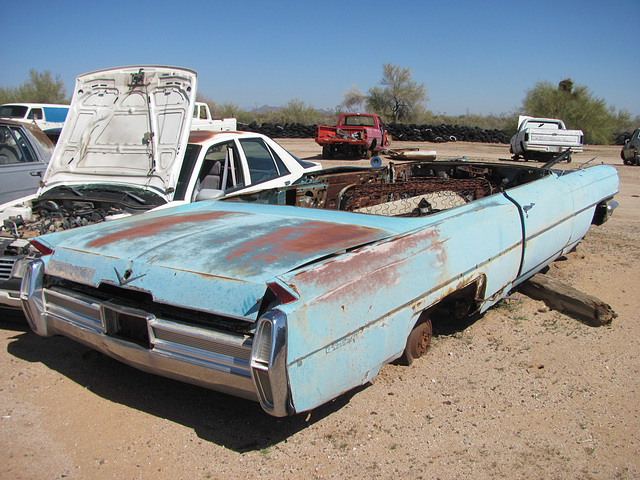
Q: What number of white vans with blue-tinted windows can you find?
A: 1